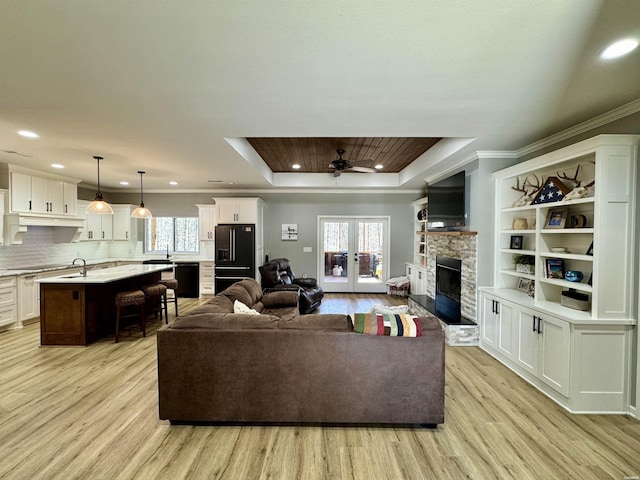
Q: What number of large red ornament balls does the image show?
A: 0